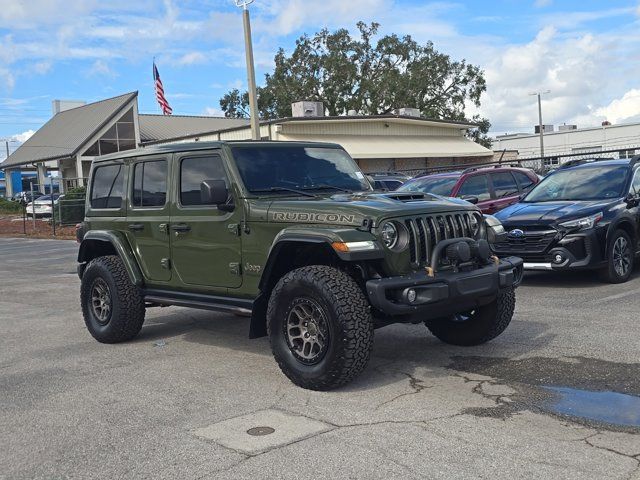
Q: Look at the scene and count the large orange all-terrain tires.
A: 0